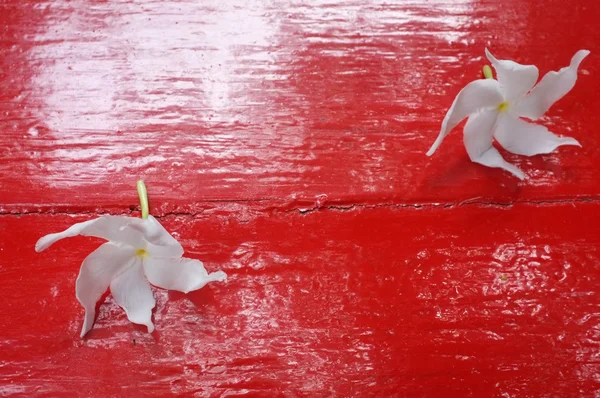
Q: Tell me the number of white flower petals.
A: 10